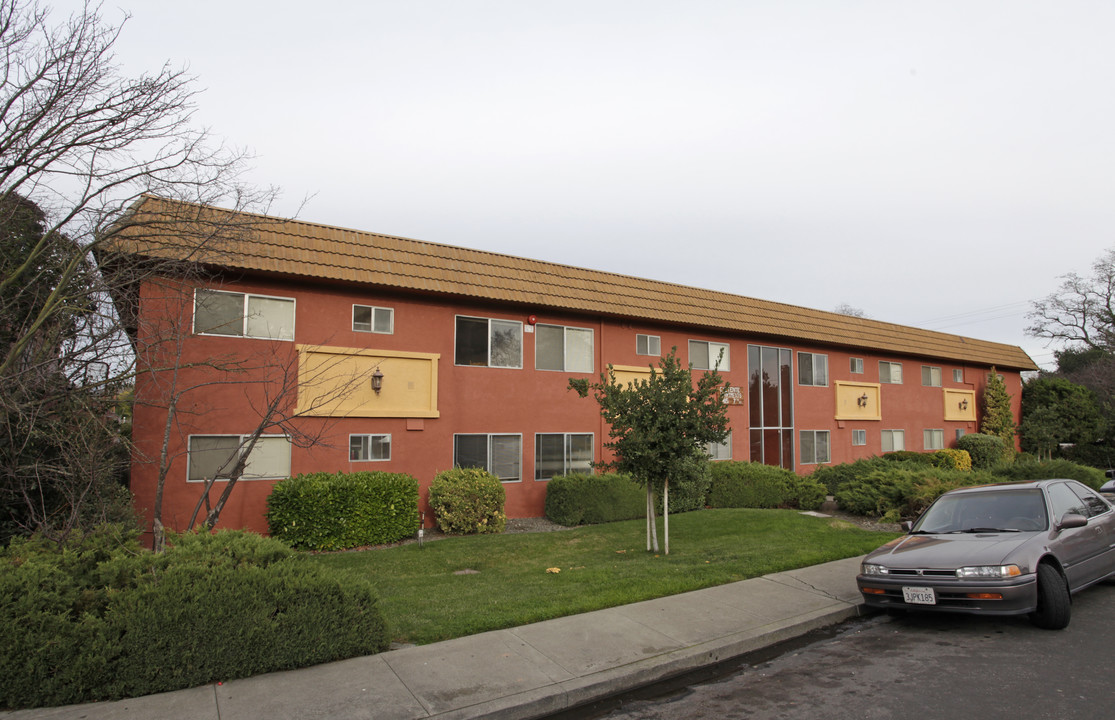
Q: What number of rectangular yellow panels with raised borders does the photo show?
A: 4